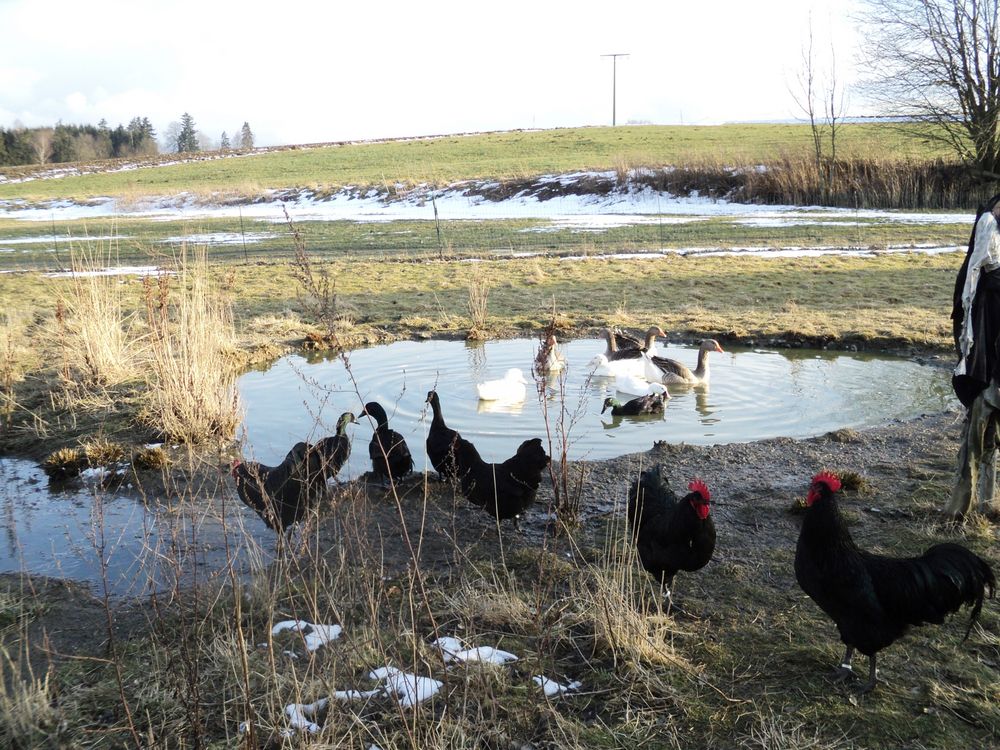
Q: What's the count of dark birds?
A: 8